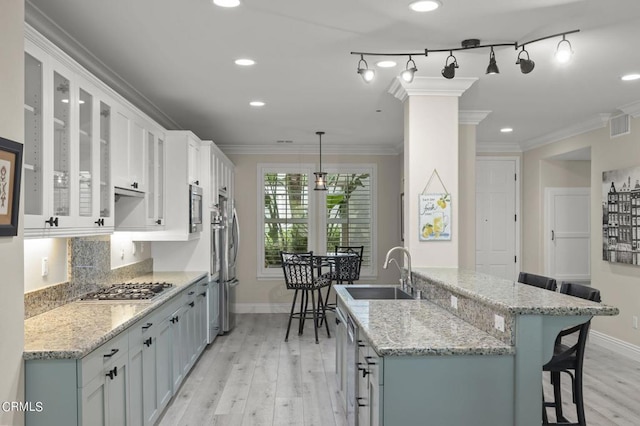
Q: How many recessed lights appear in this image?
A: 7